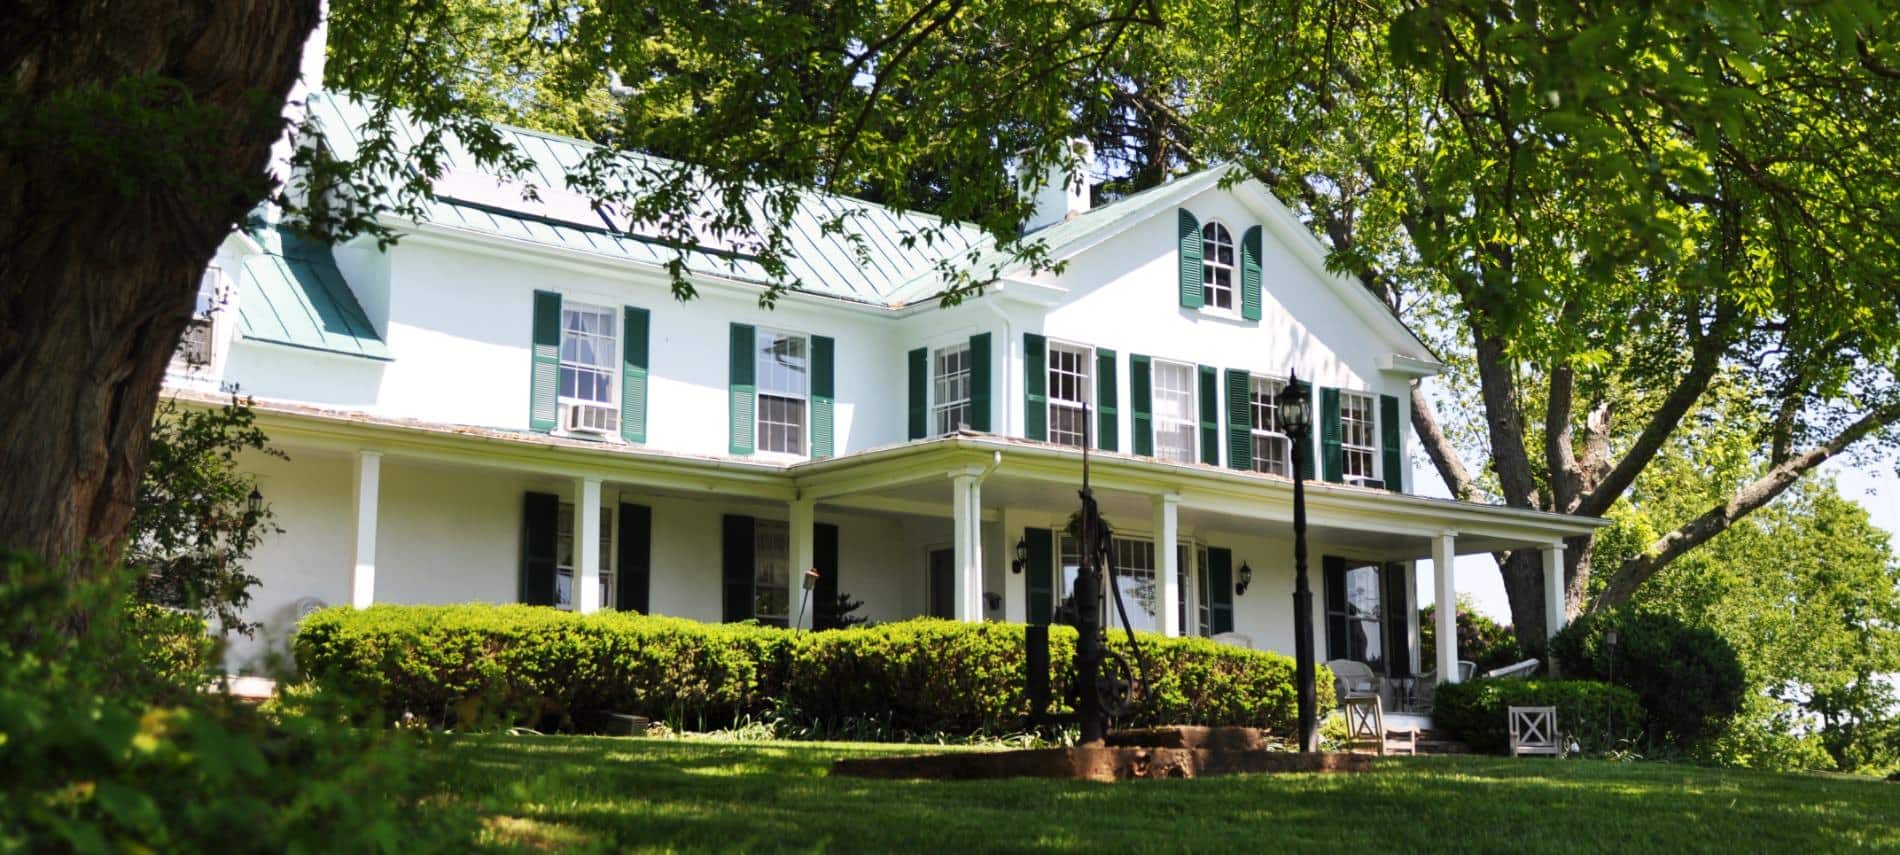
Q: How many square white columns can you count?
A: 7